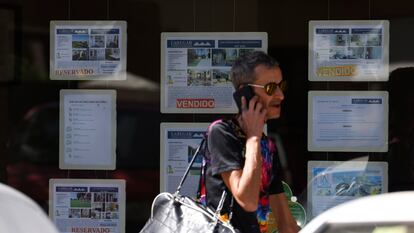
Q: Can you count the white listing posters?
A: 8